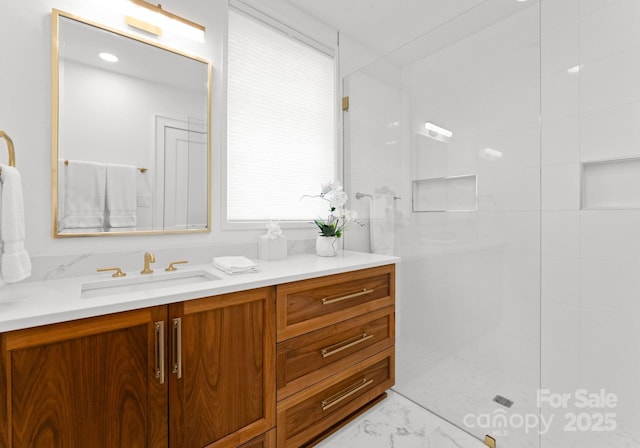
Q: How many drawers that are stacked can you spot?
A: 3